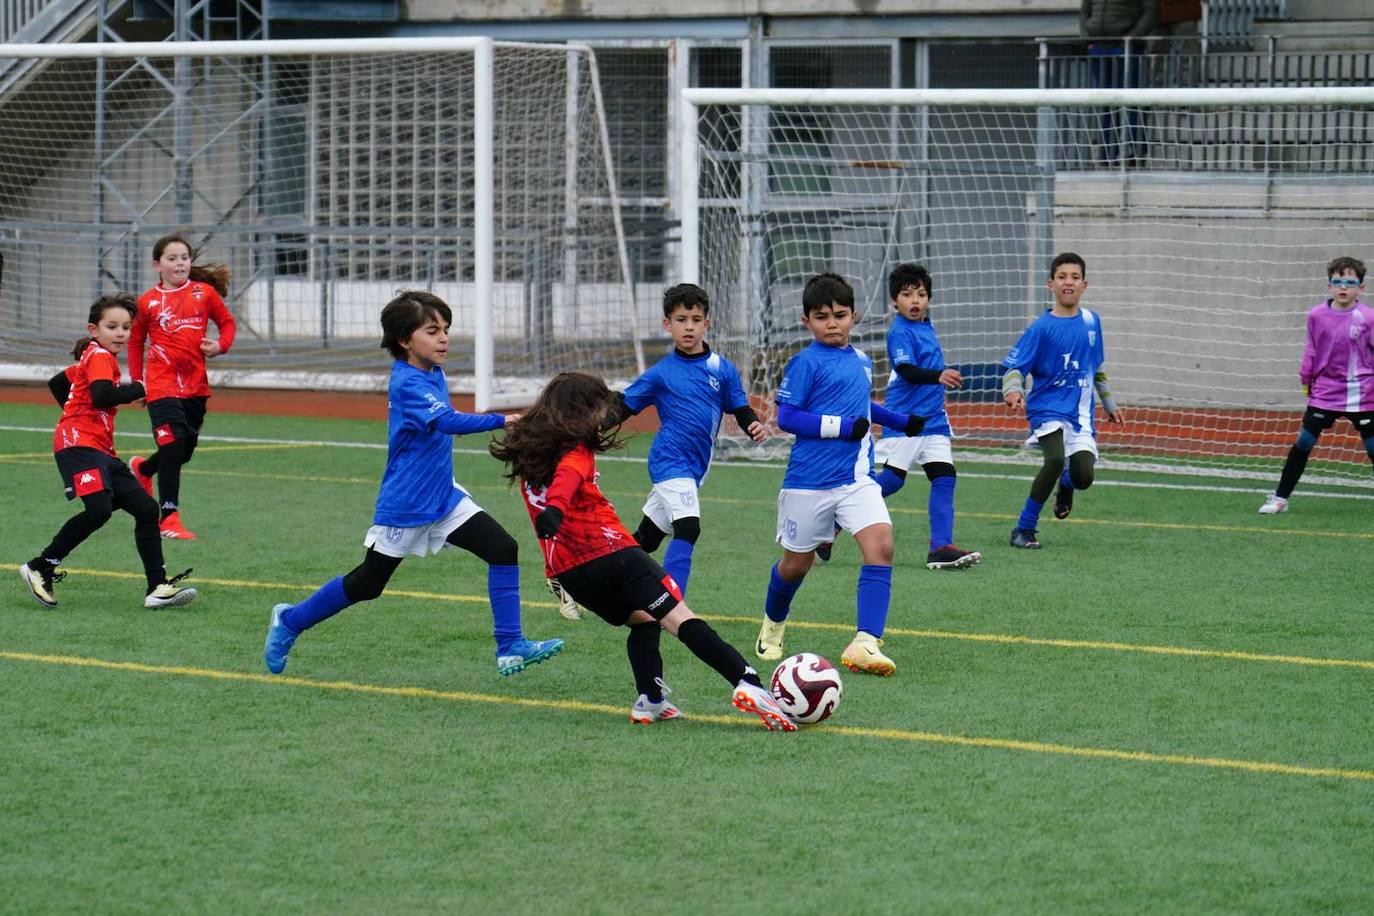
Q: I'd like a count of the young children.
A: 9